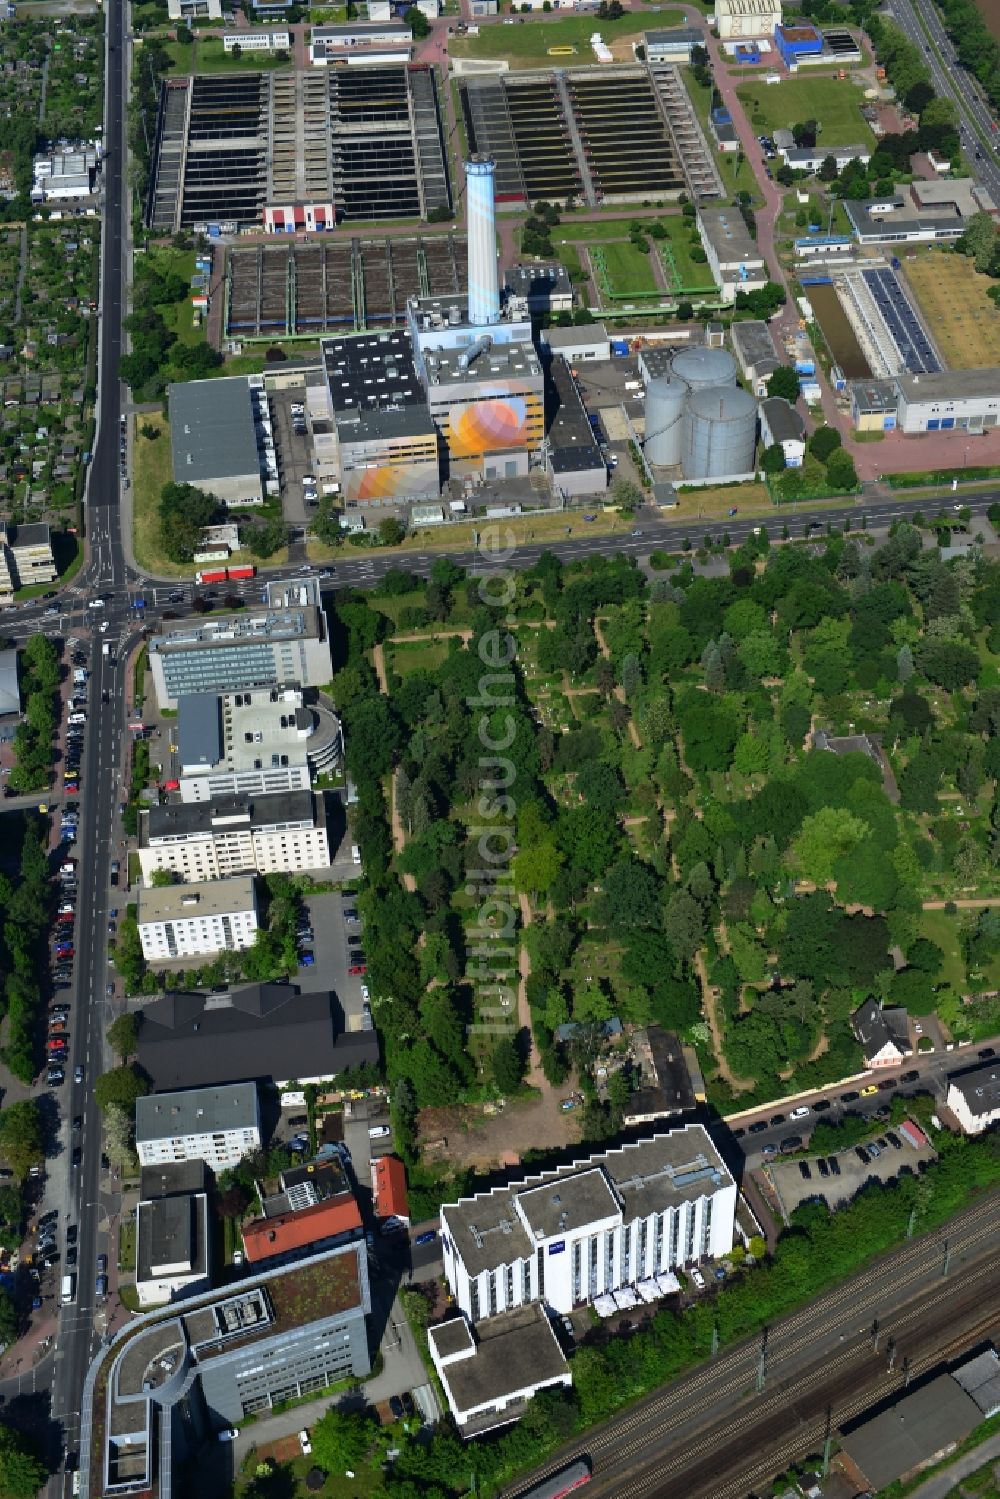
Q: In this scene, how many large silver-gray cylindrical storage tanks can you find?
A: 3